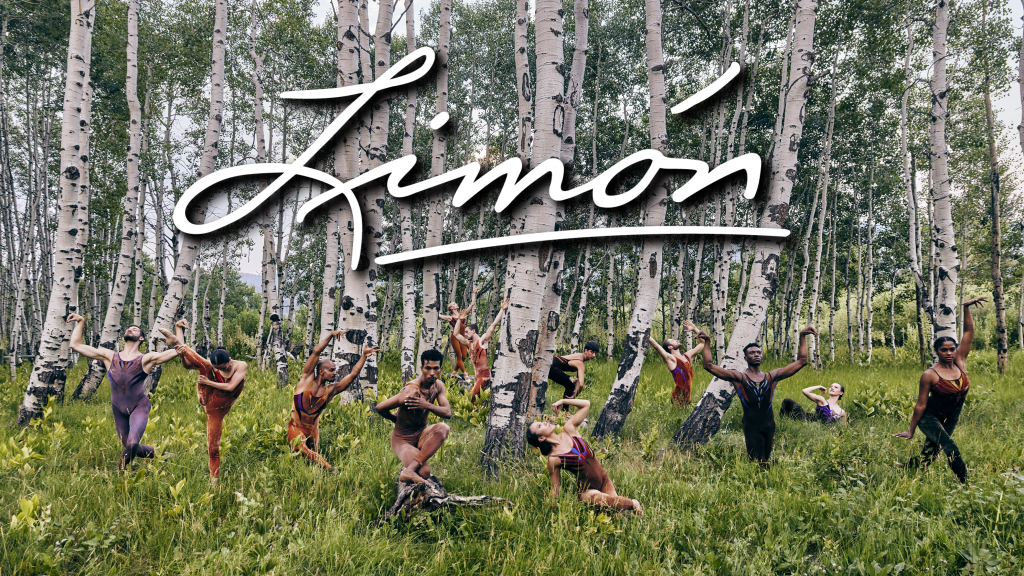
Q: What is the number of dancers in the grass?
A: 12